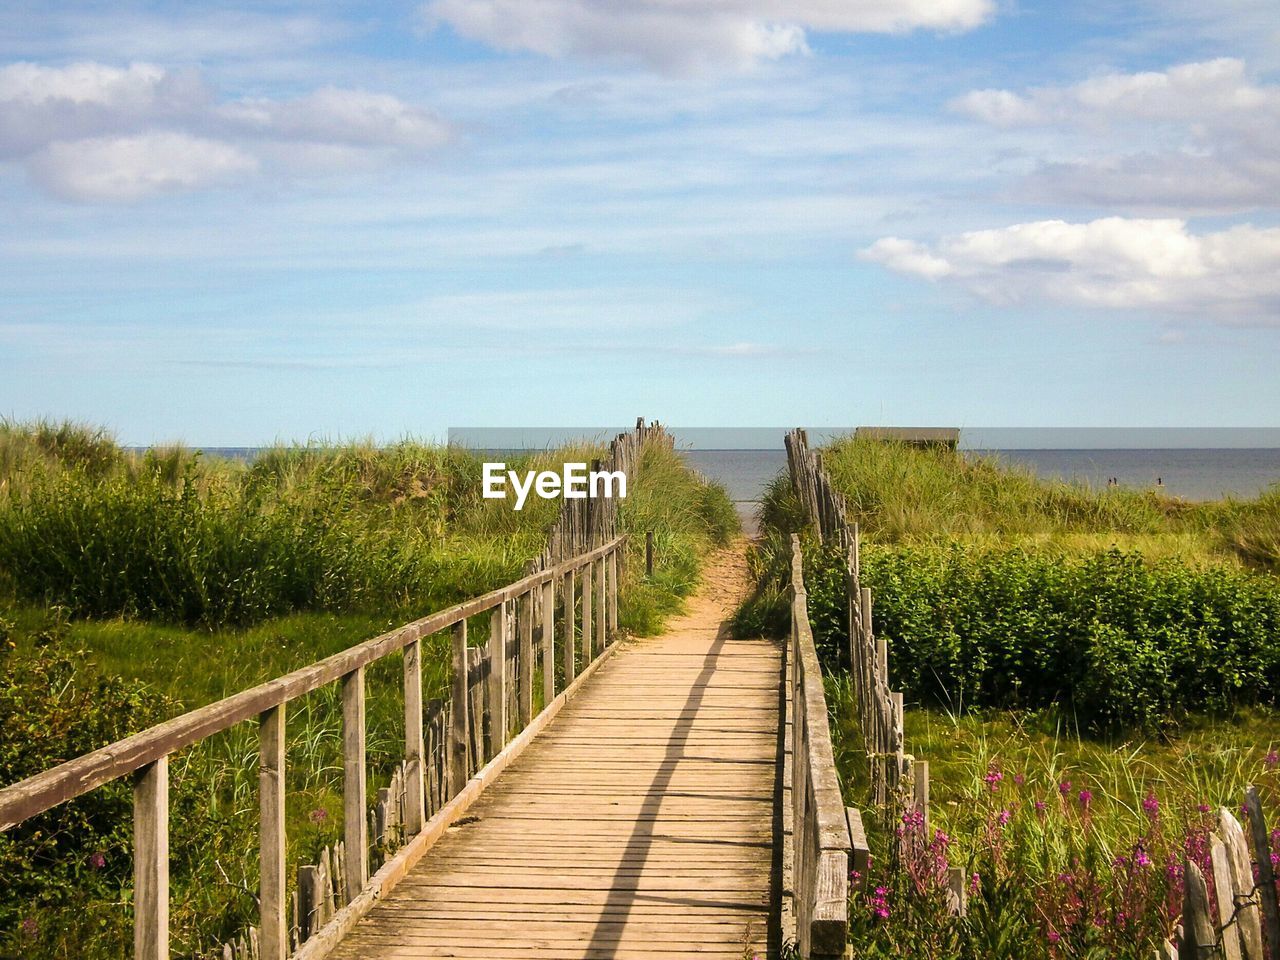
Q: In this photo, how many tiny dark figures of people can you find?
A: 3